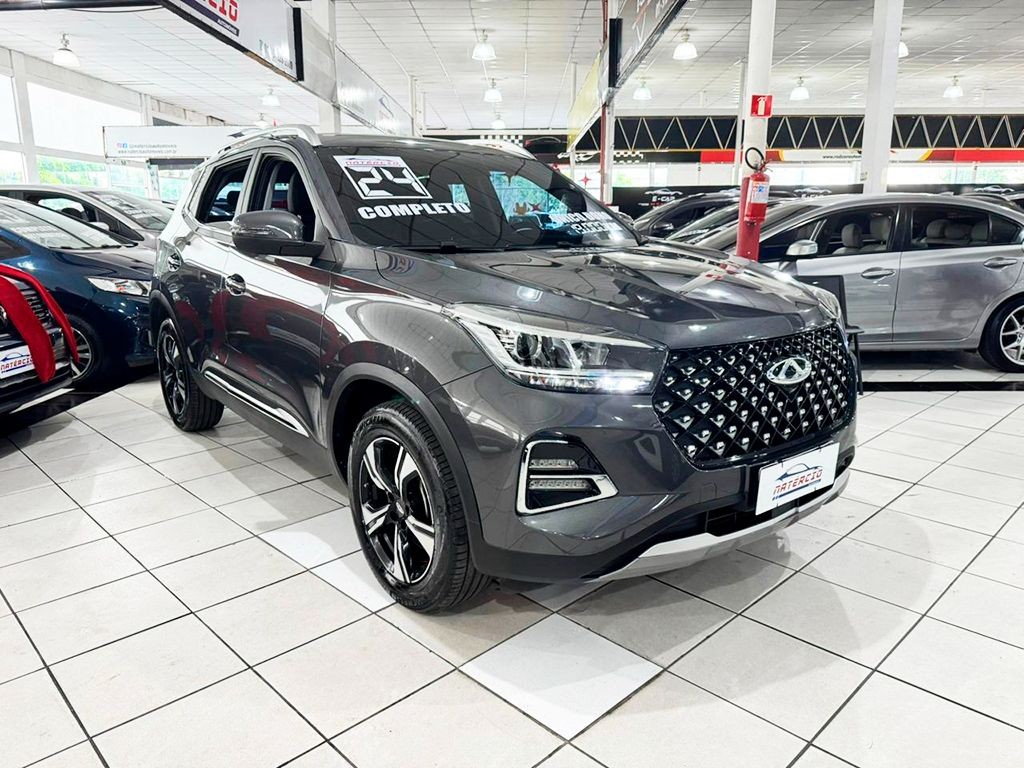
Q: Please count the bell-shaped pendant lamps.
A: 11